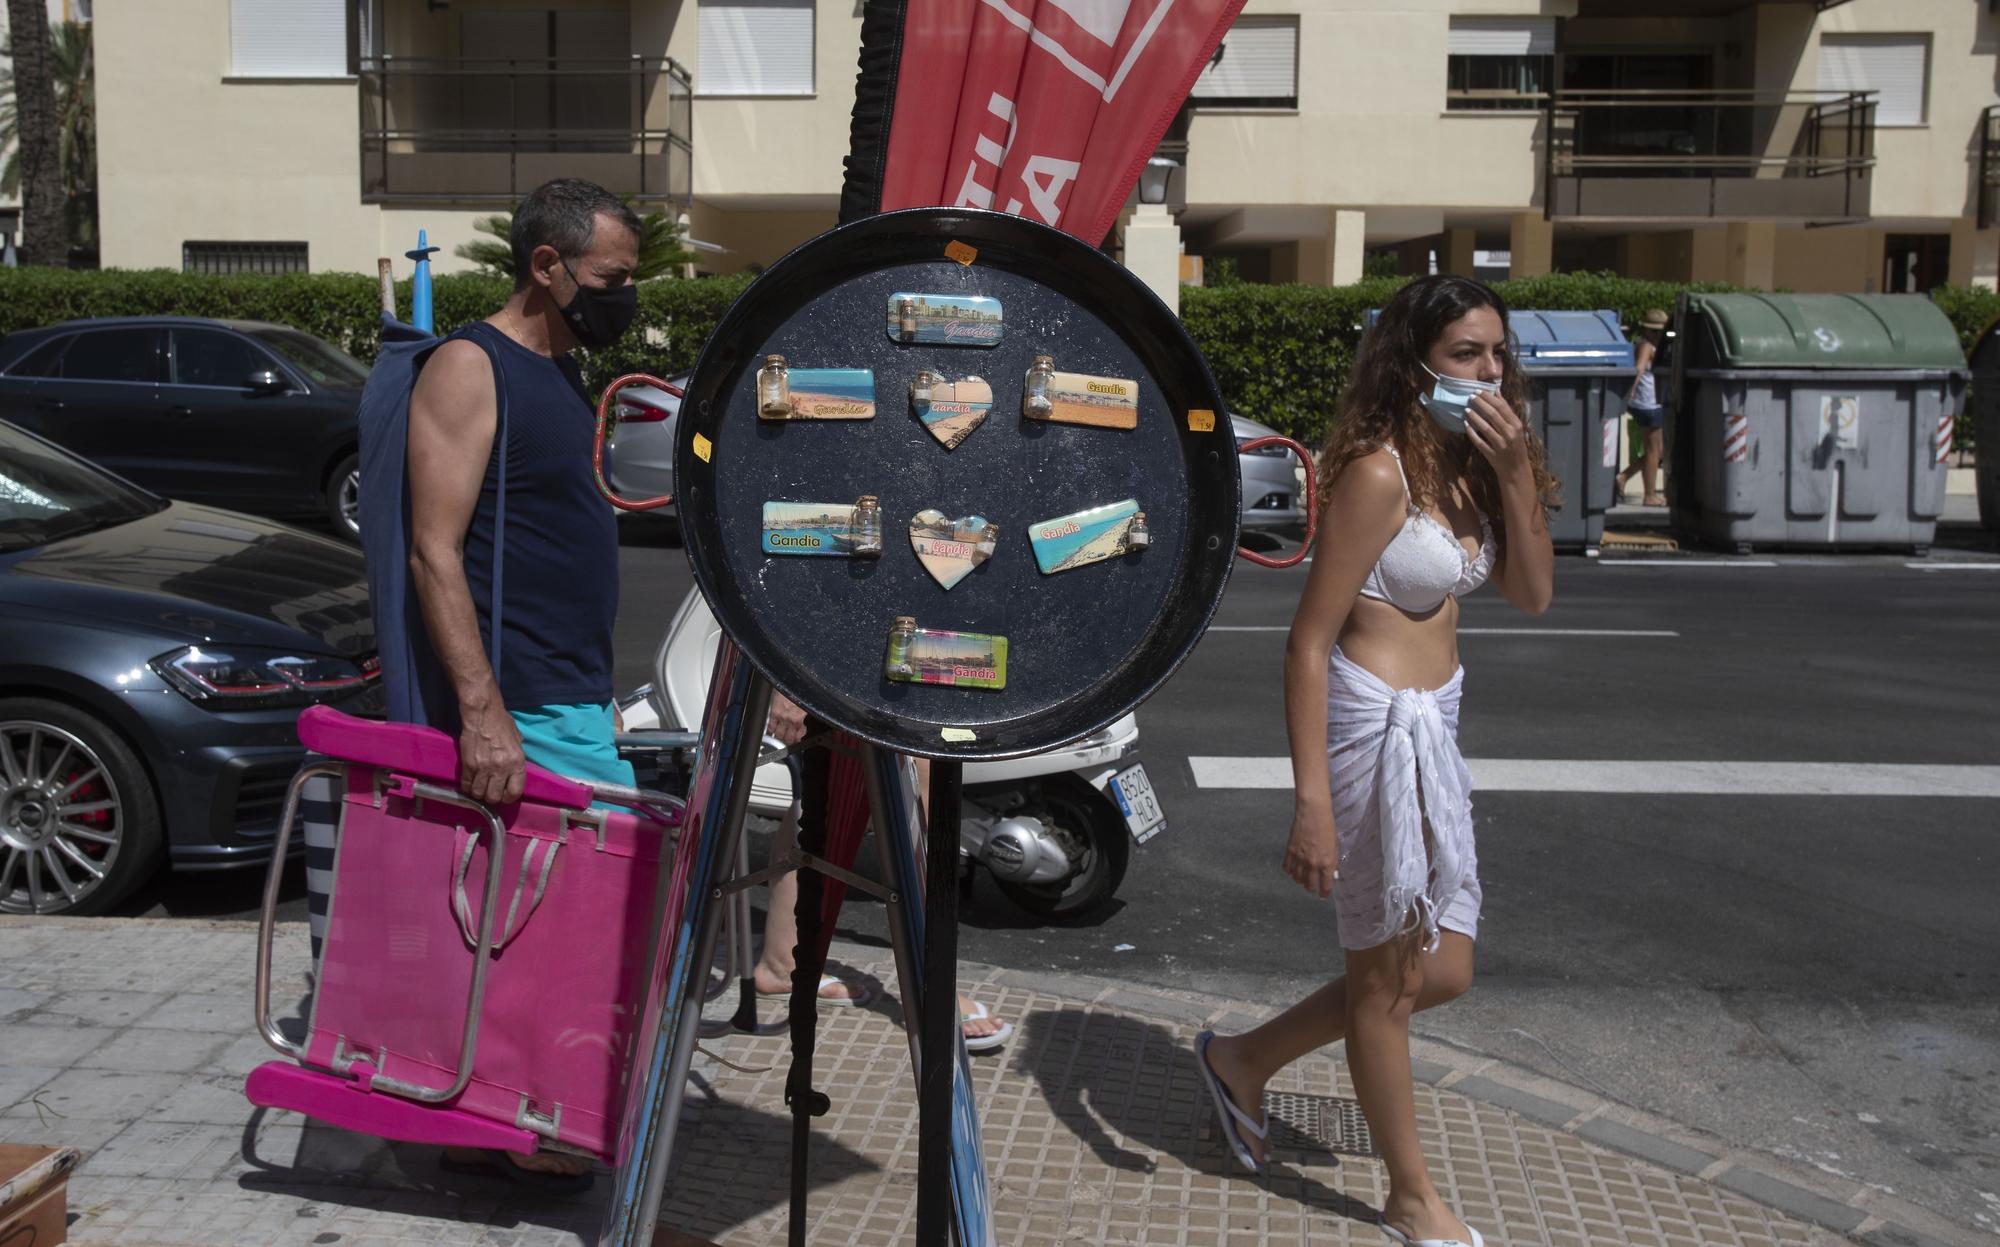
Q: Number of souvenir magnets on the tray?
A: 8